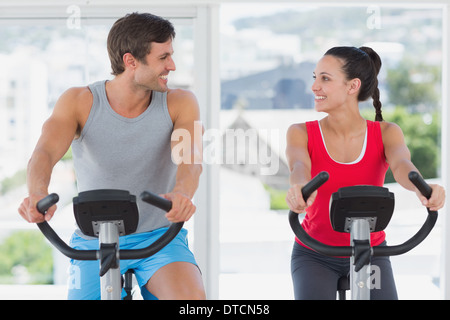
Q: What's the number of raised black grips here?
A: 4